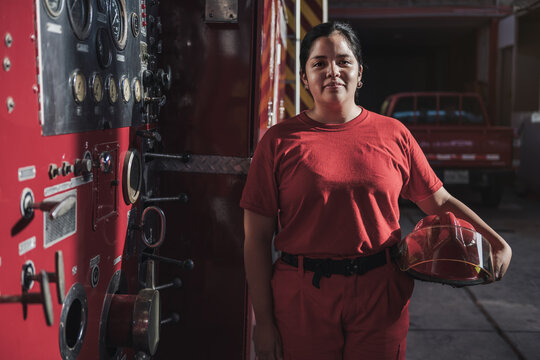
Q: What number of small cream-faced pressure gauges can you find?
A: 5